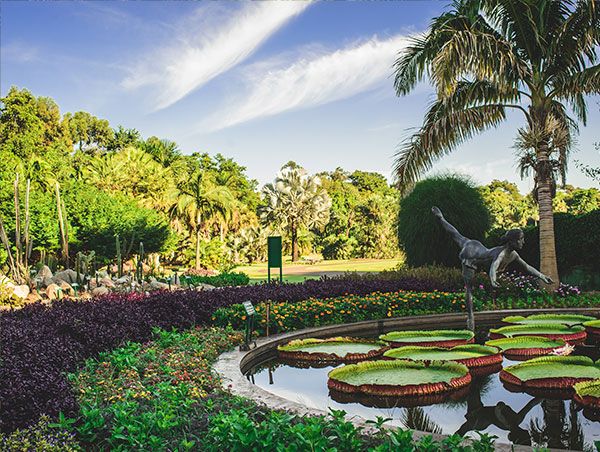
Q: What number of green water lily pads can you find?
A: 10